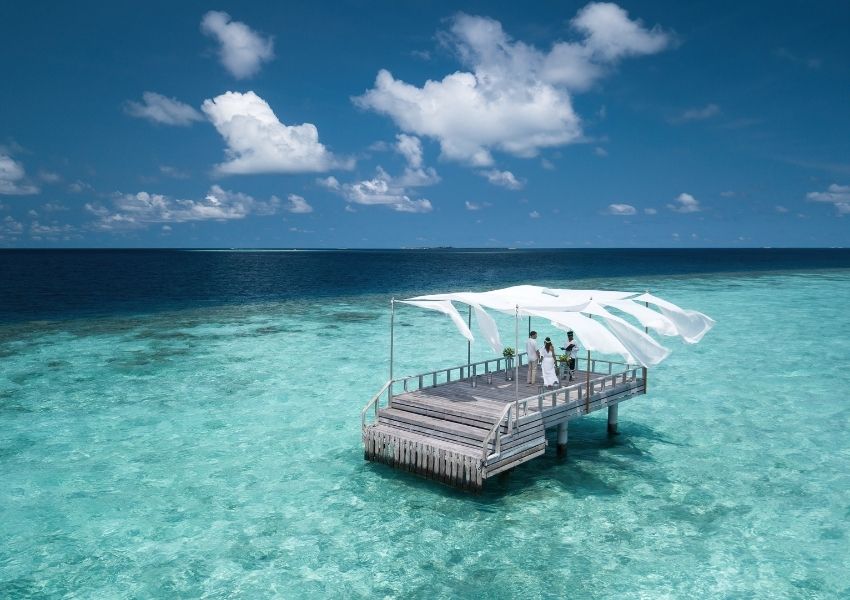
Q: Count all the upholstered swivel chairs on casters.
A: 0